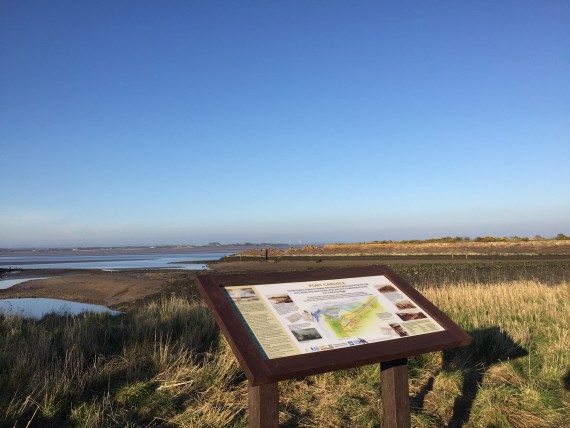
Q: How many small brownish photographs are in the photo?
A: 5